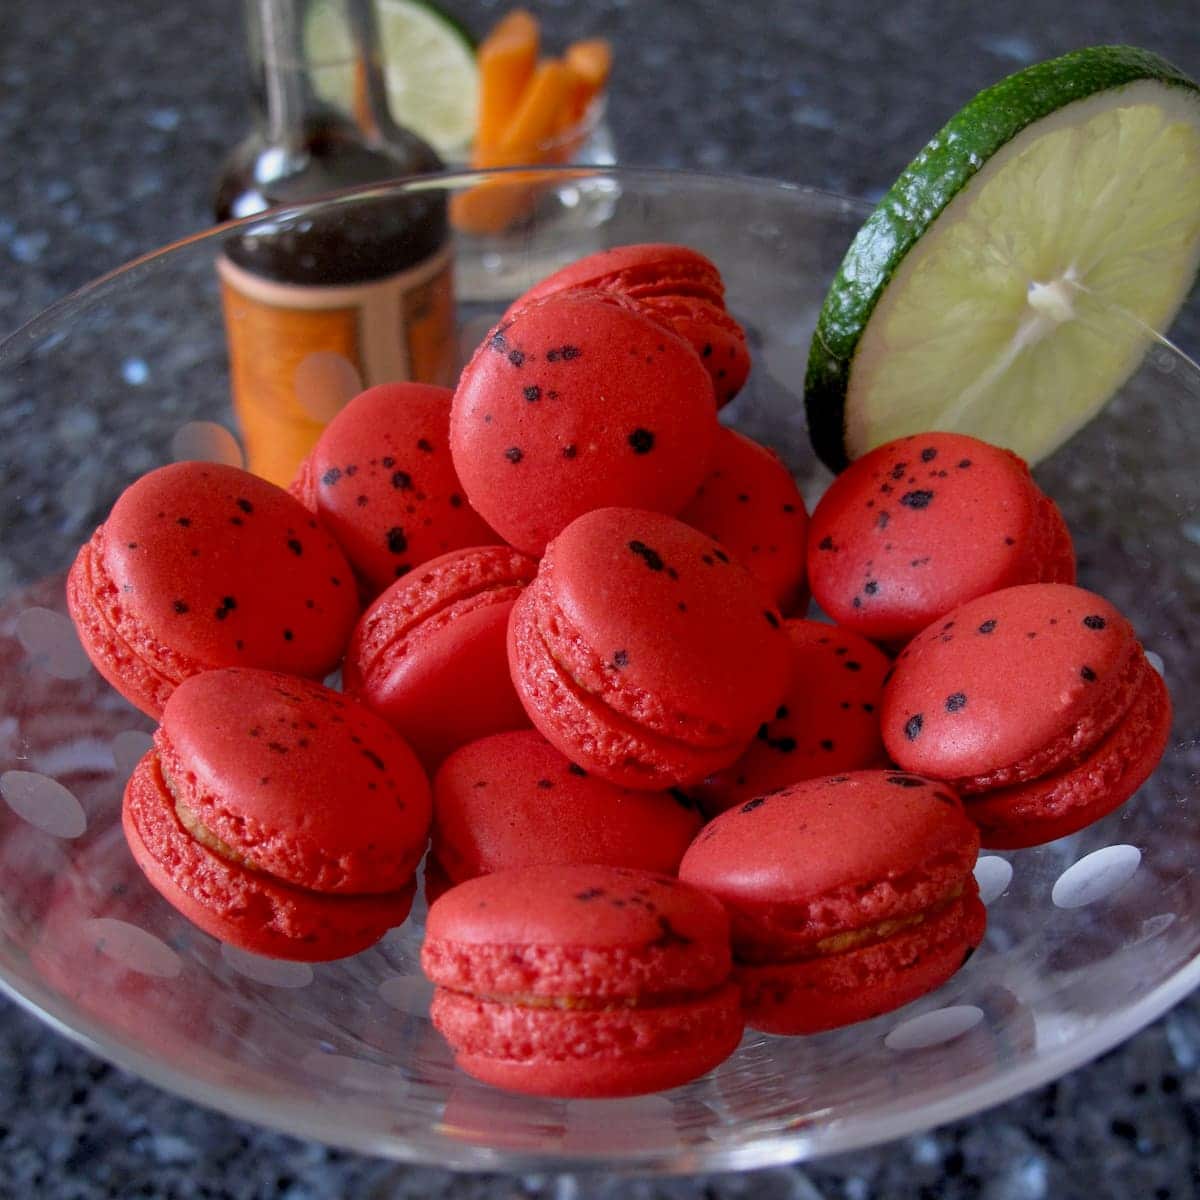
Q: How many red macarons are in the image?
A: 14